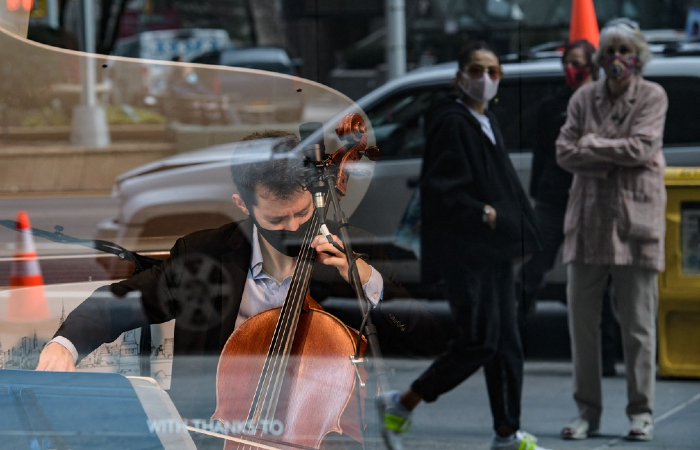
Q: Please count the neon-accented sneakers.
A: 2